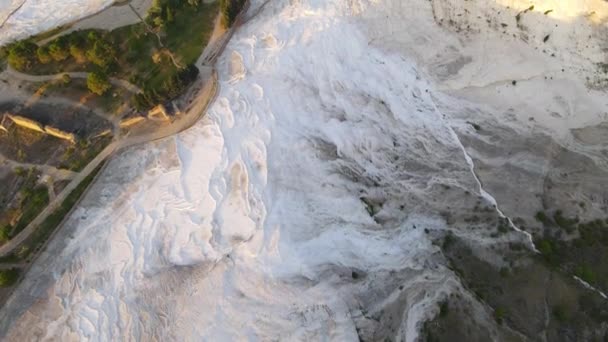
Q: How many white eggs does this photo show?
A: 0